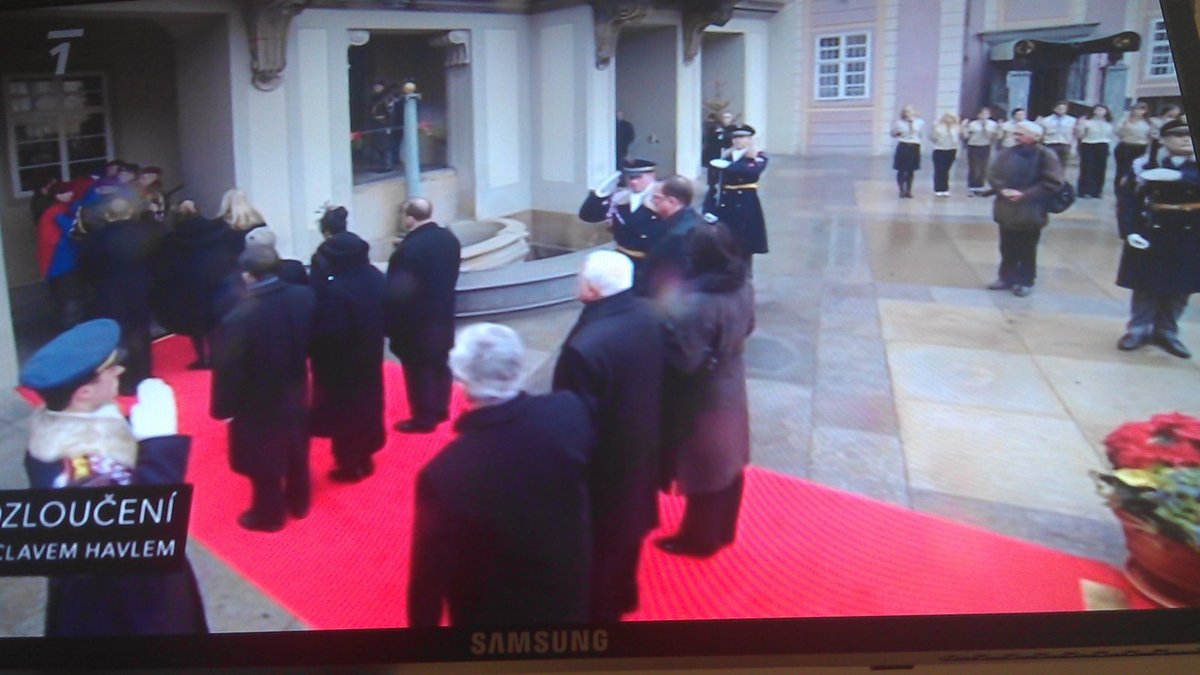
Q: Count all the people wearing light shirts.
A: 8